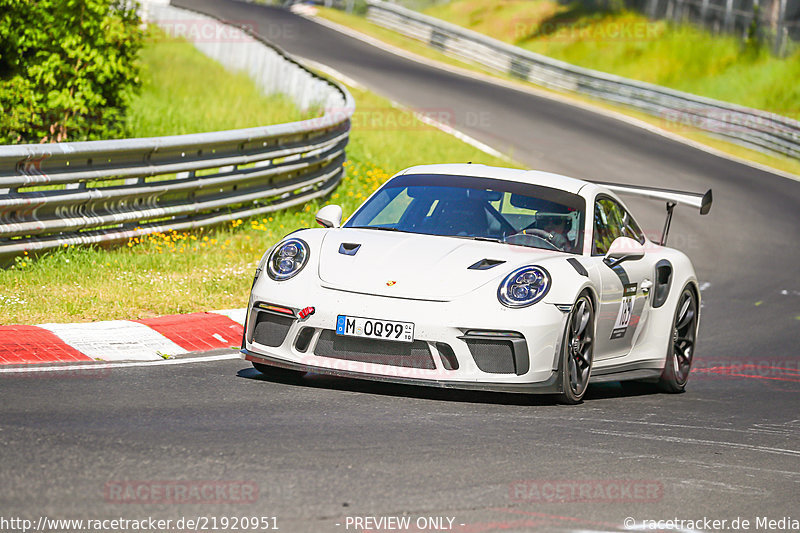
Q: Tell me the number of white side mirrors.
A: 2